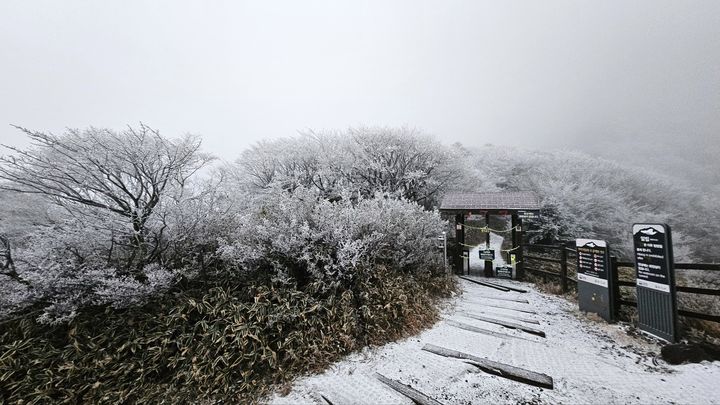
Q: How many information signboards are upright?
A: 2